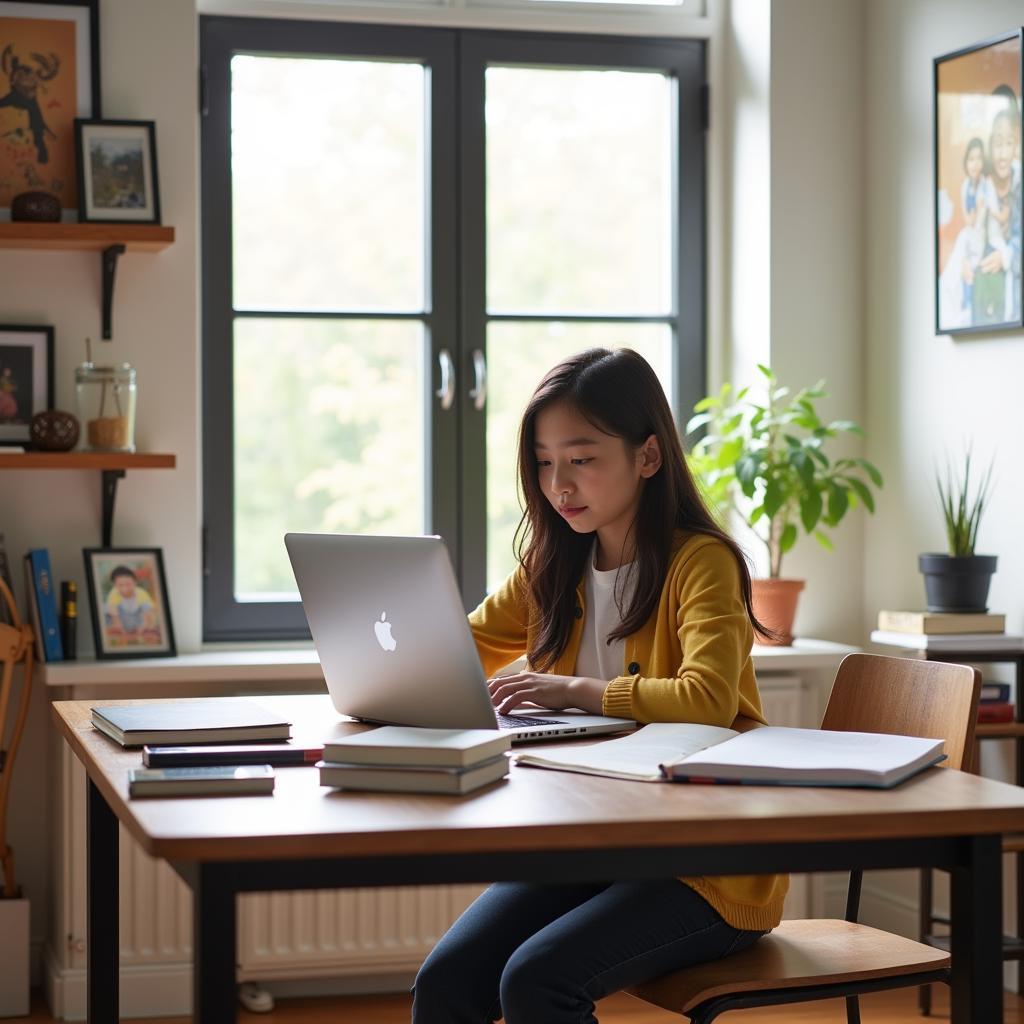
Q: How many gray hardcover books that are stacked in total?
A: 2